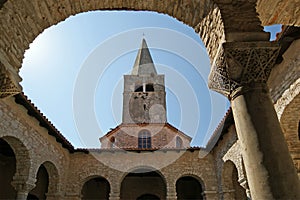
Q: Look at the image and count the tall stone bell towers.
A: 1